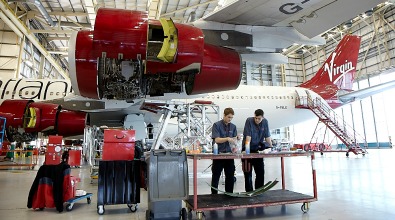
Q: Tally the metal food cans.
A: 0